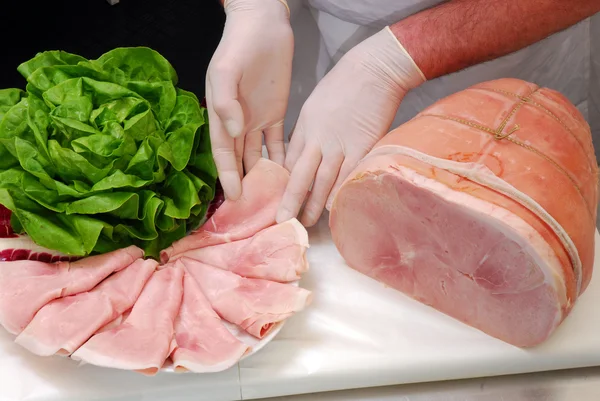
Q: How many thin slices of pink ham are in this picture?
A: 7